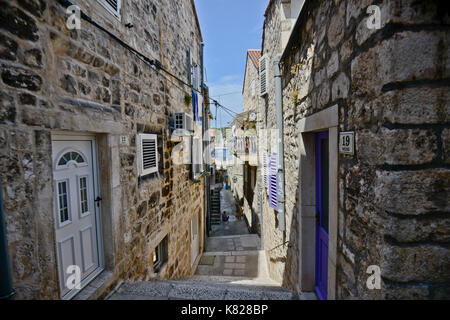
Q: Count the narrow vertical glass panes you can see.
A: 2